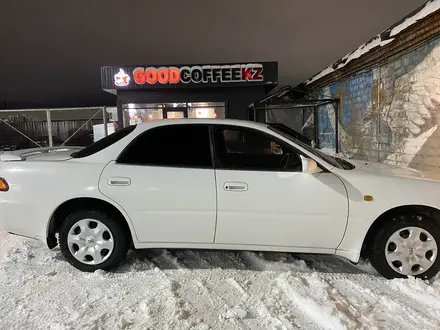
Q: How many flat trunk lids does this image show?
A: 1